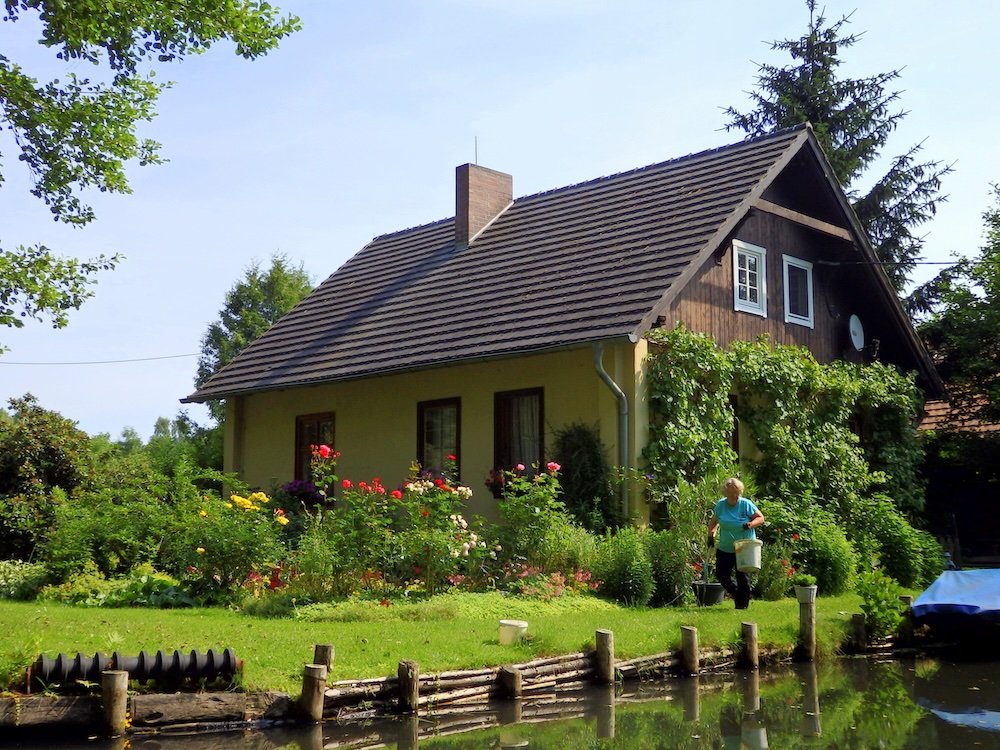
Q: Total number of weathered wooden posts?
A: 11